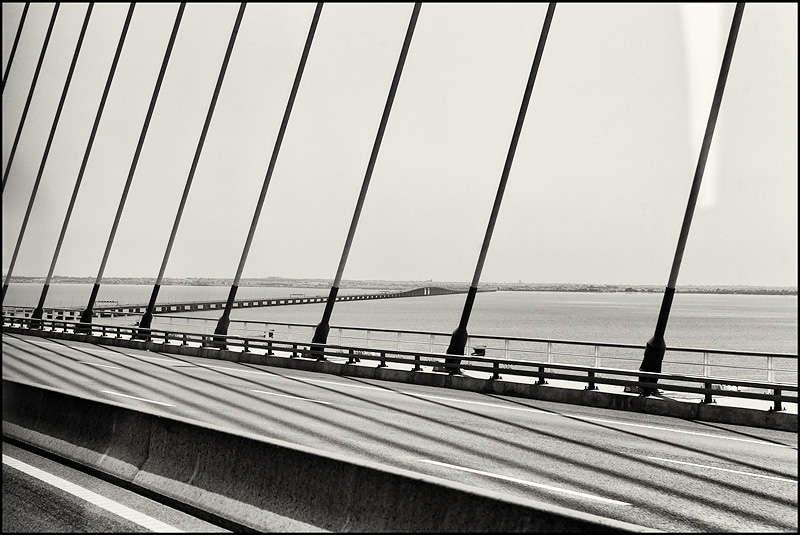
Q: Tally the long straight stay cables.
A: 10